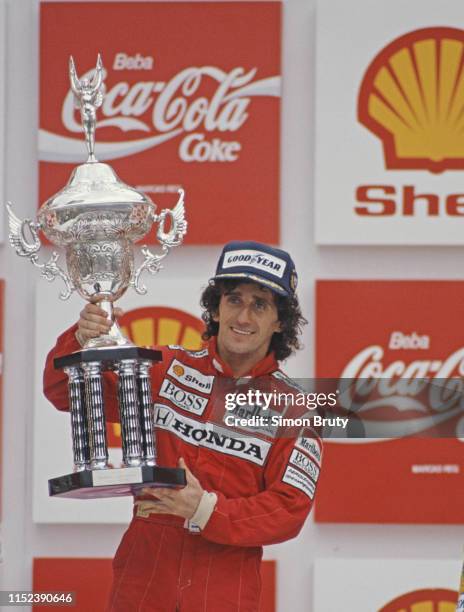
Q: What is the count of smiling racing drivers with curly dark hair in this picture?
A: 1